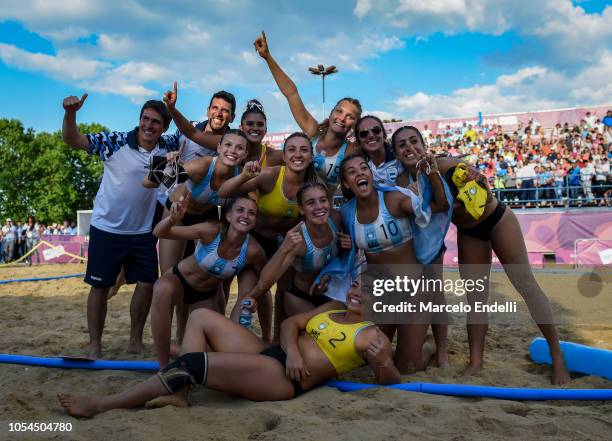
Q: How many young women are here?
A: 10